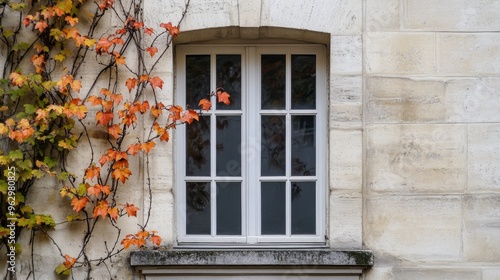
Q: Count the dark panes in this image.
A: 12